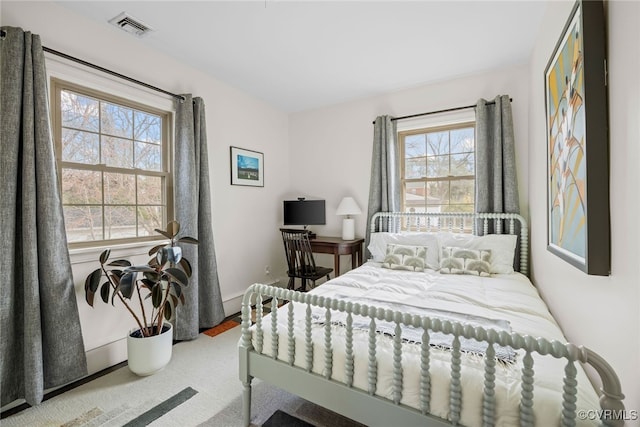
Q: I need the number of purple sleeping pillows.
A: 0